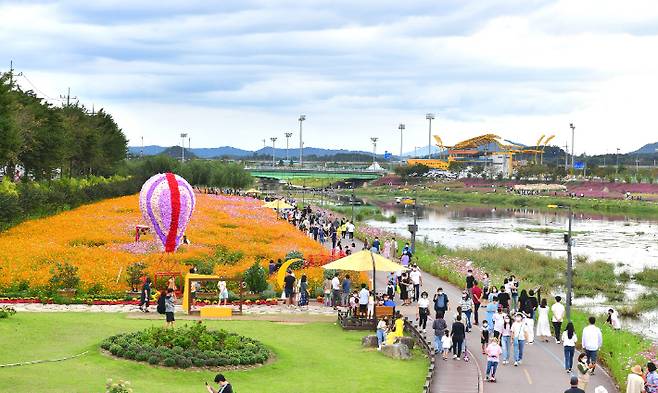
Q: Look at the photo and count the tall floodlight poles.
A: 8